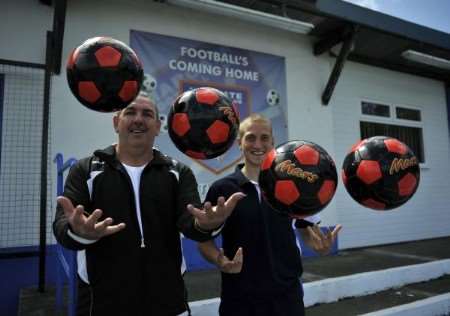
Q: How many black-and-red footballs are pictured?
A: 4